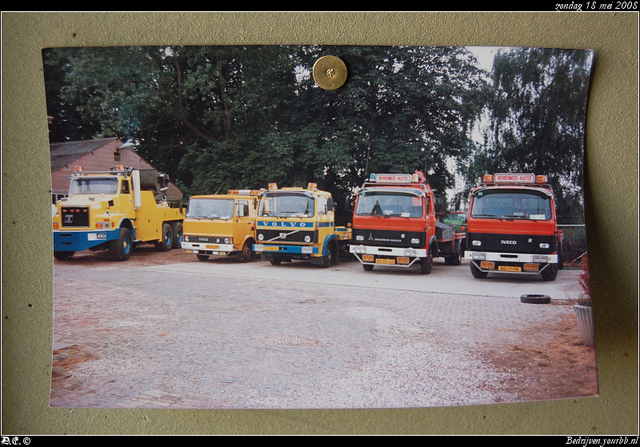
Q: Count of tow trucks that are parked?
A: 5